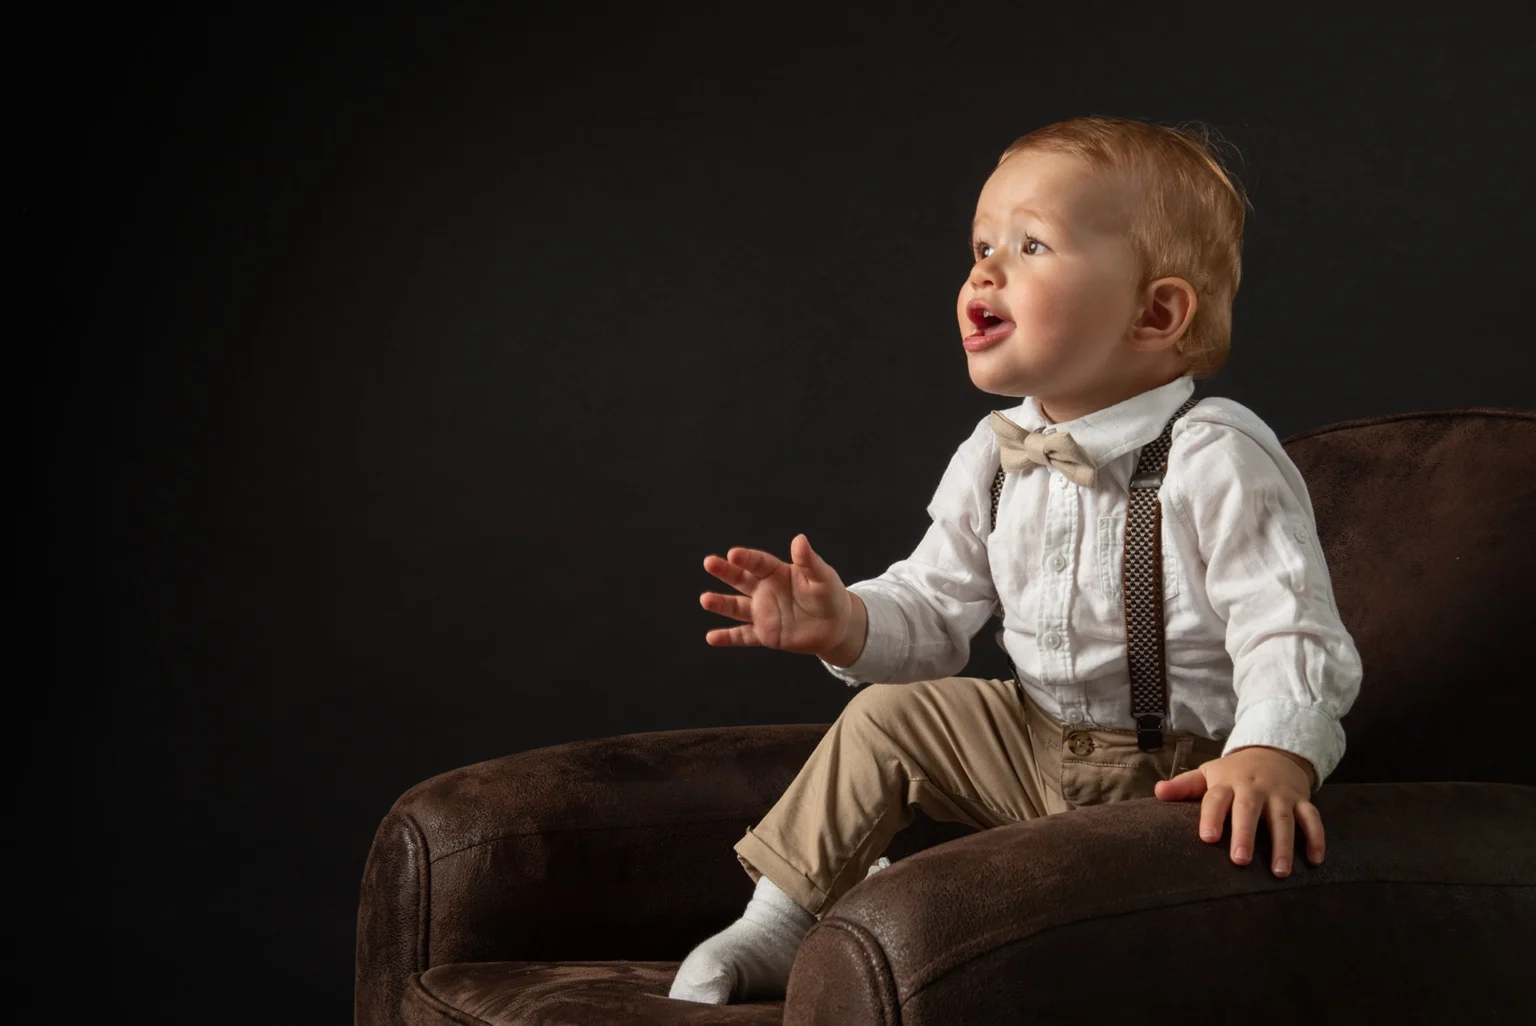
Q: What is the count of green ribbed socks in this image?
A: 0